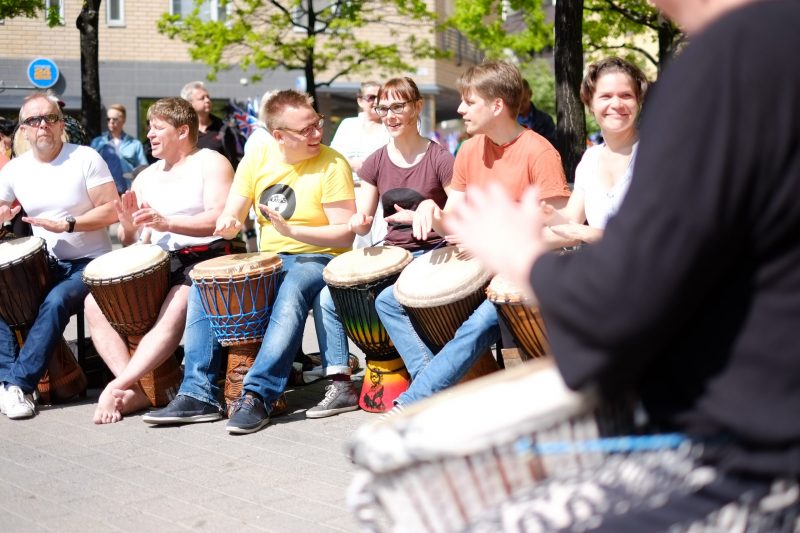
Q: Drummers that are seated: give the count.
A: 6